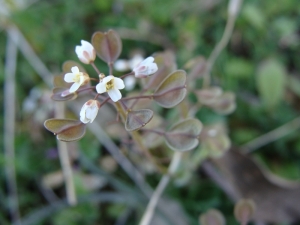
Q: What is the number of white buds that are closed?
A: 3